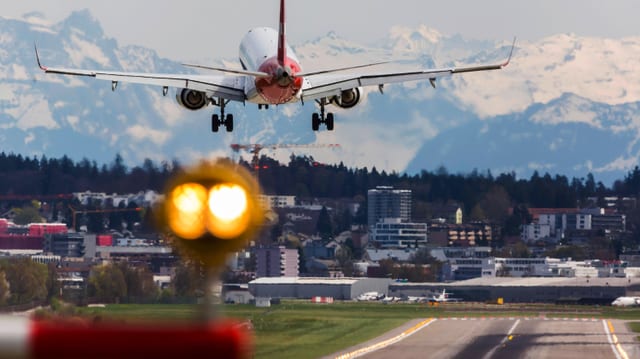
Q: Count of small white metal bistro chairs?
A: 0